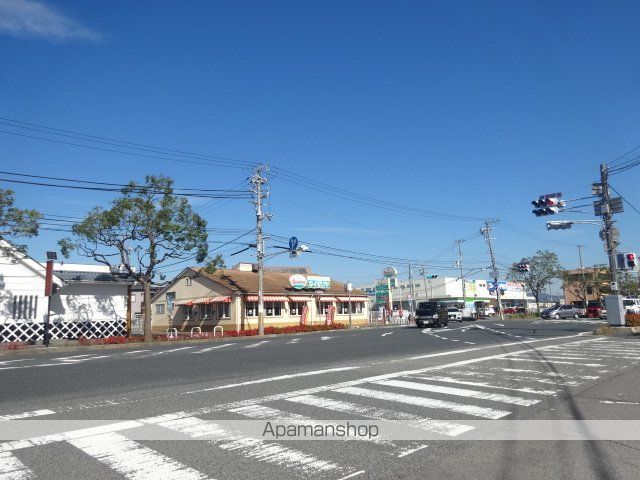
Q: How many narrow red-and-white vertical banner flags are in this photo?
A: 2